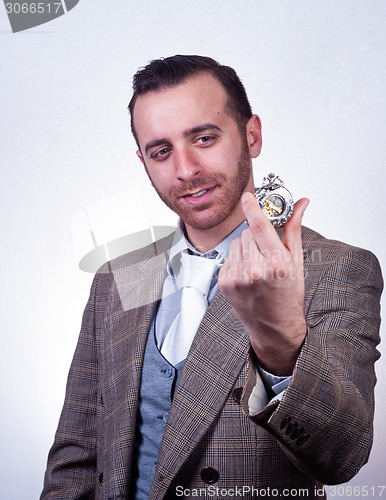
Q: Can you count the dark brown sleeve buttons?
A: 4